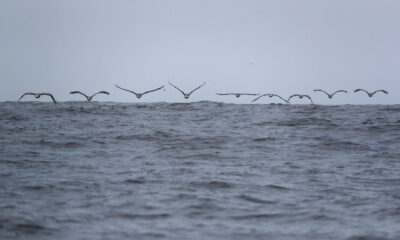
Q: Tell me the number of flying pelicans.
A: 9